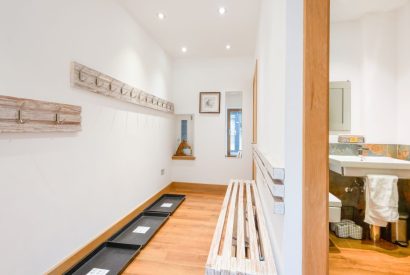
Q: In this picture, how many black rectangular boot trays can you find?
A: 3